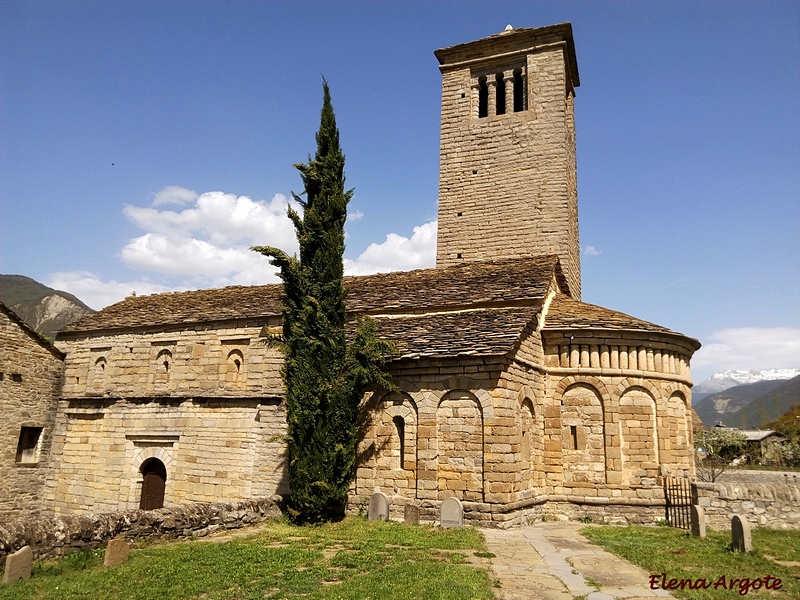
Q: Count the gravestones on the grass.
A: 7